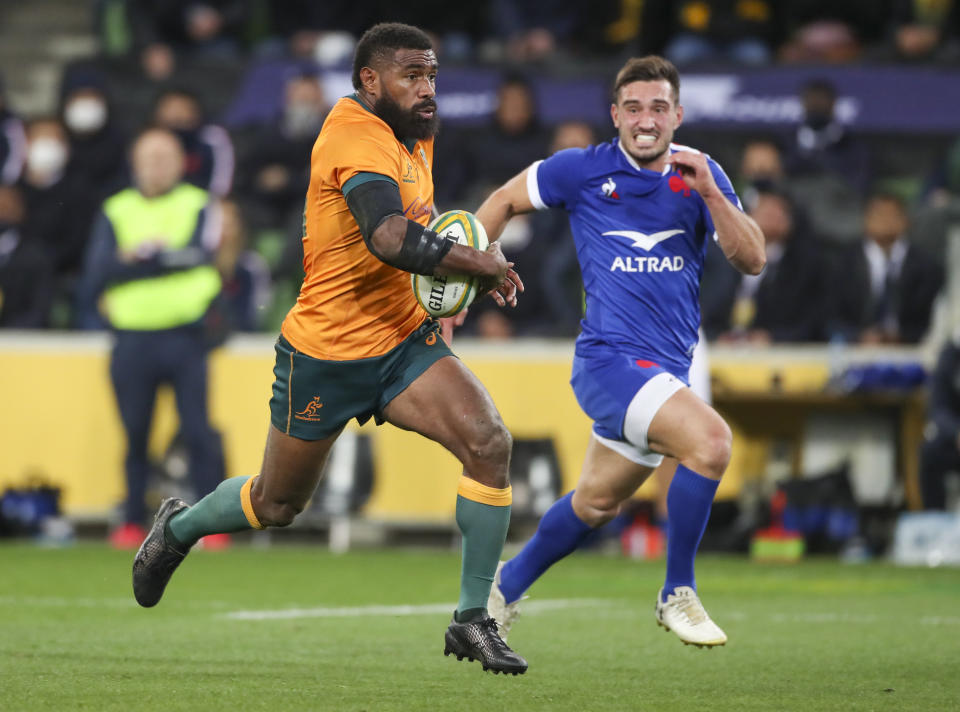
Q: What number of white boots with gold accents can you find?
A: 2